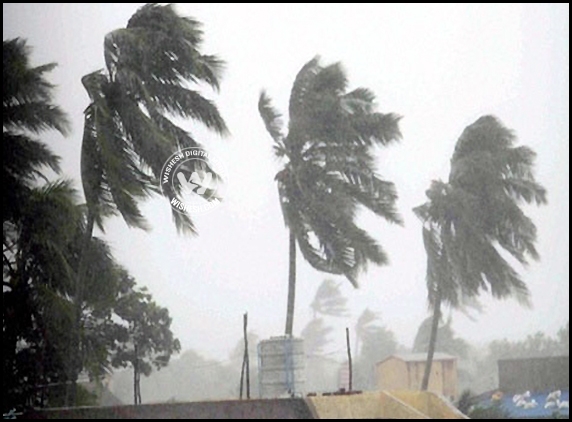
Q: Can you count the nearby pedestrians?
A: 0